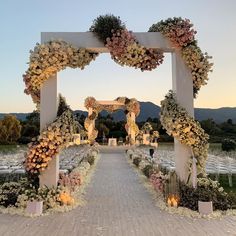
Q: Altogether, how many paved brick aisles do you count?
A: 1